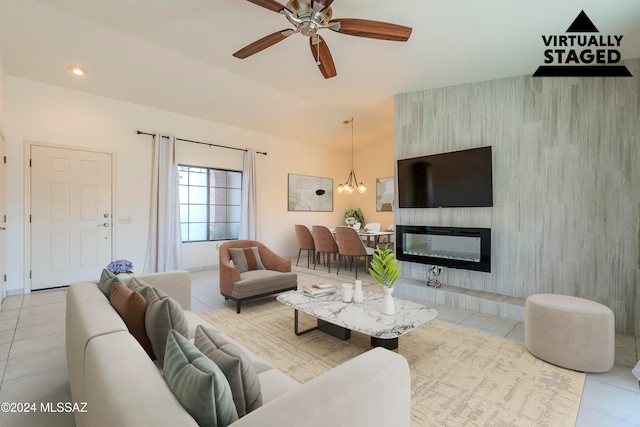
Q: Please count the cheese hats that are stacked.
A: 0